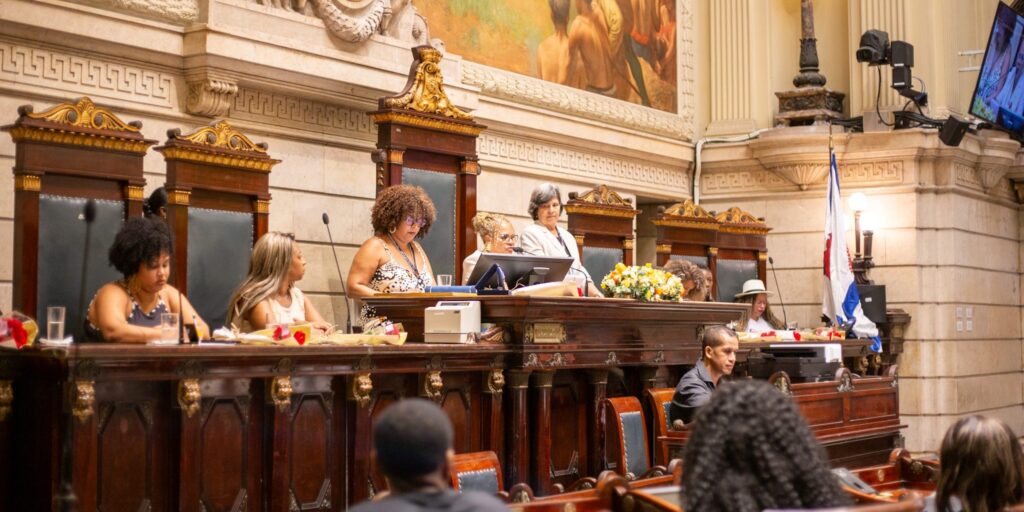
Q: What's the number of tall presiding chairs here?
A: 6